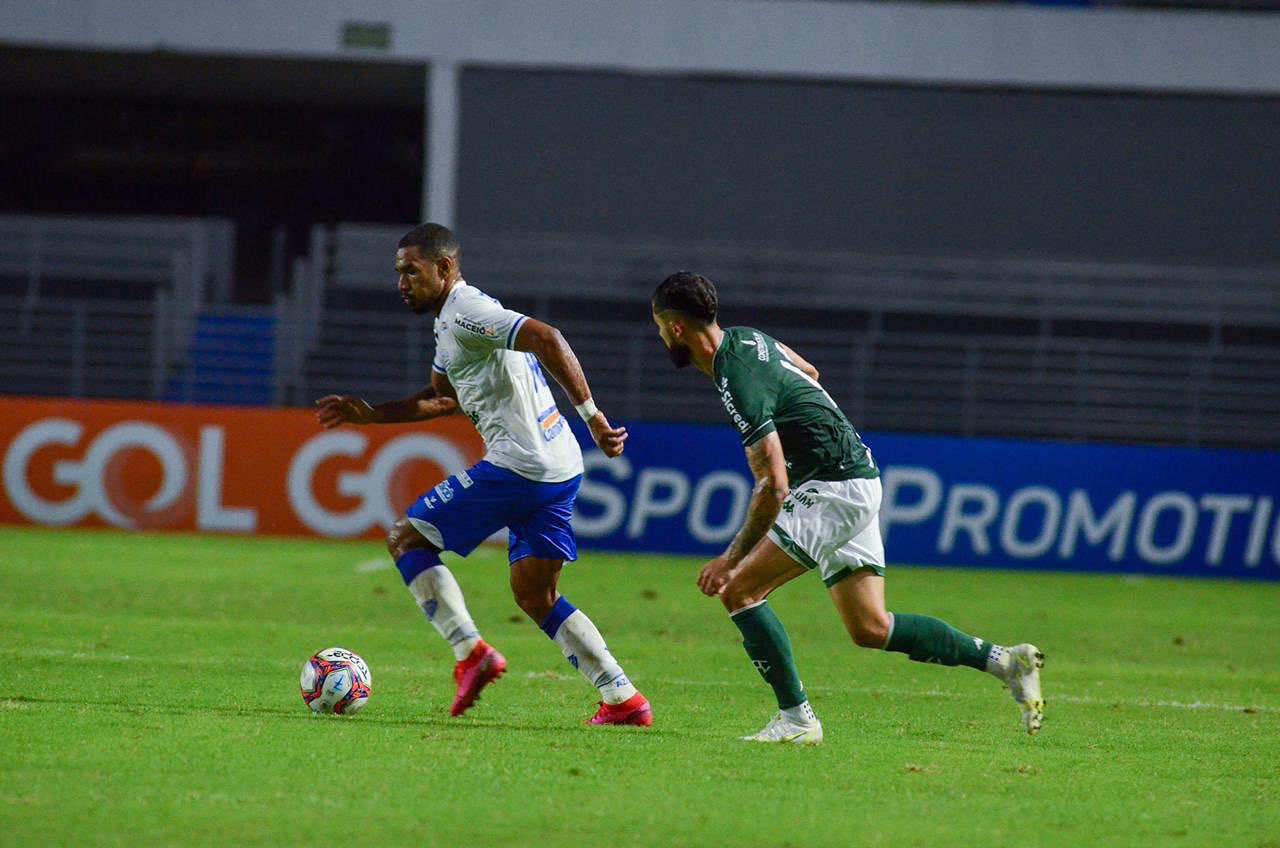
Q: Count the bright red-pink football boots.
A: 2